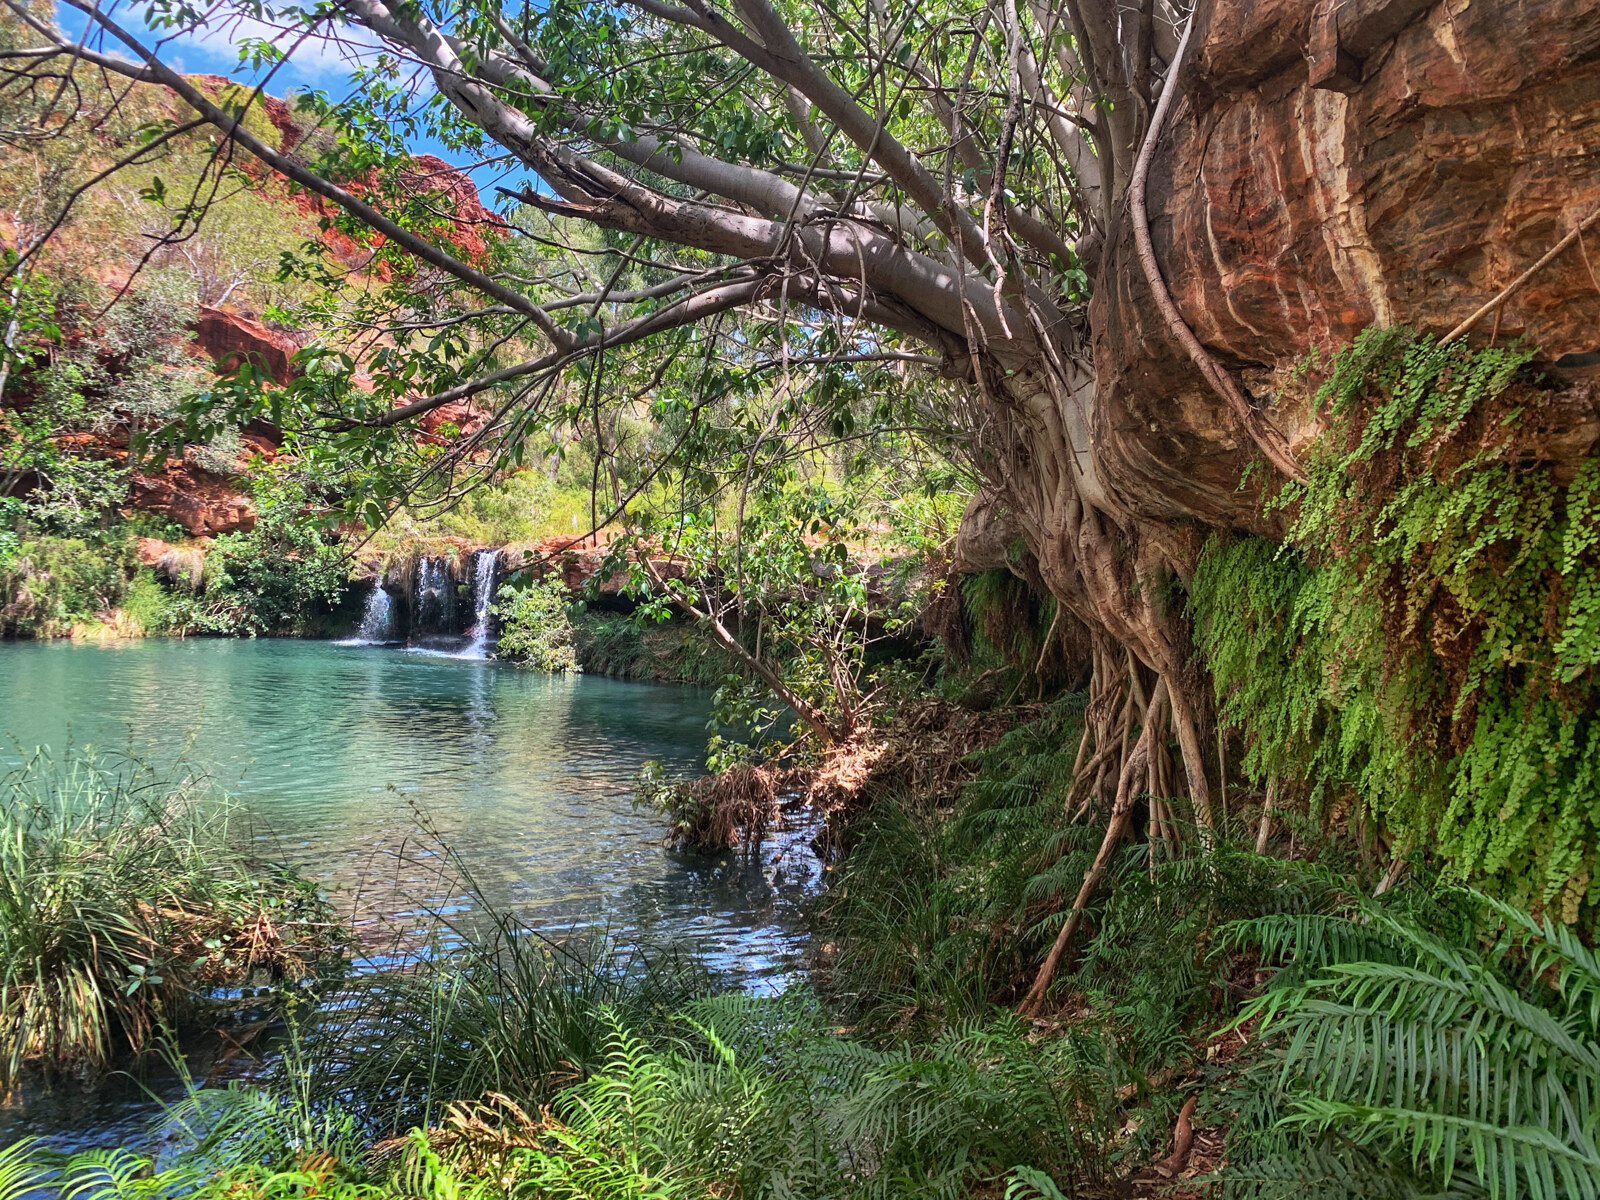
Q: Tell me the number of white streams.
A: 3